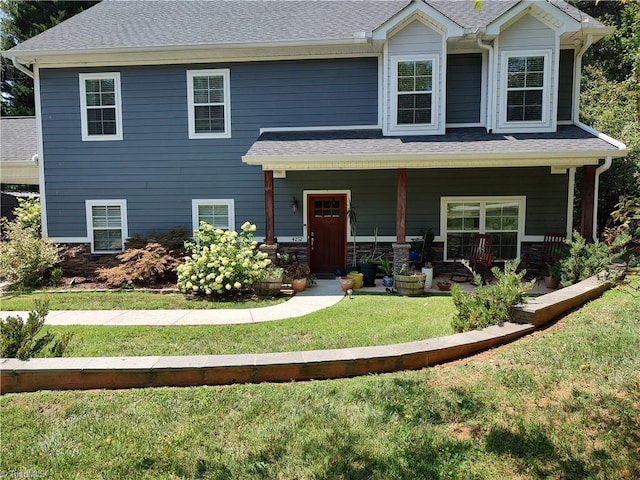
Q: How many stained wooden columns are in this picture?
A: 3